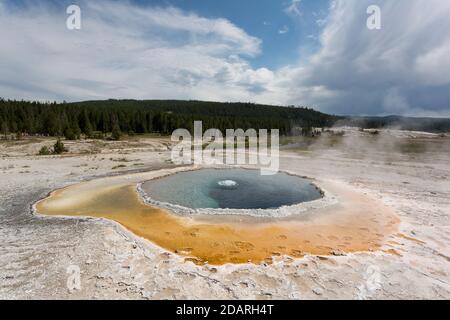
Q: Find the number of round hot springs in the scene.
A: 1